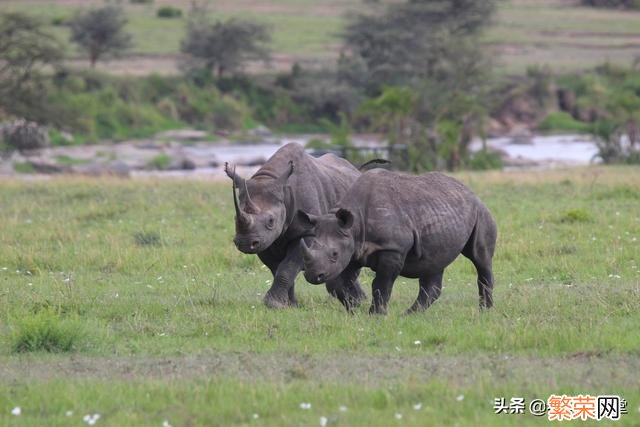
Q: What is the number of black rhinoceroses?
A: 2